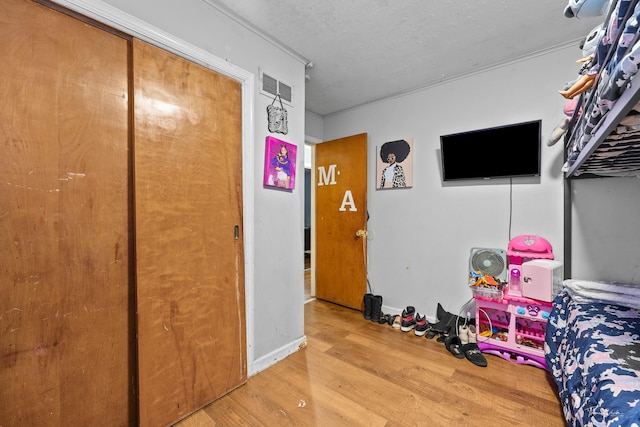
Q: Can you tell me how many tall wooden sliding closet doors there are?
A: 2